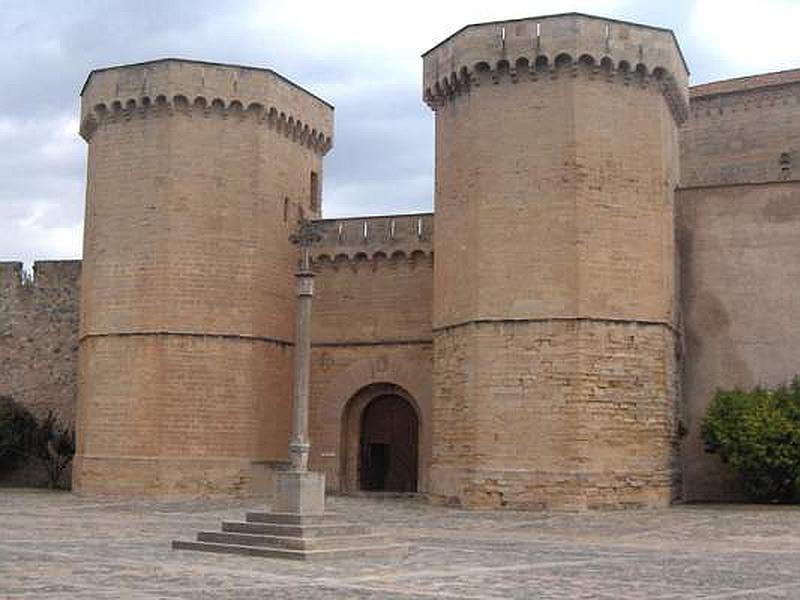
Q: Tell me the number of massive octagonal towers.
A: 2